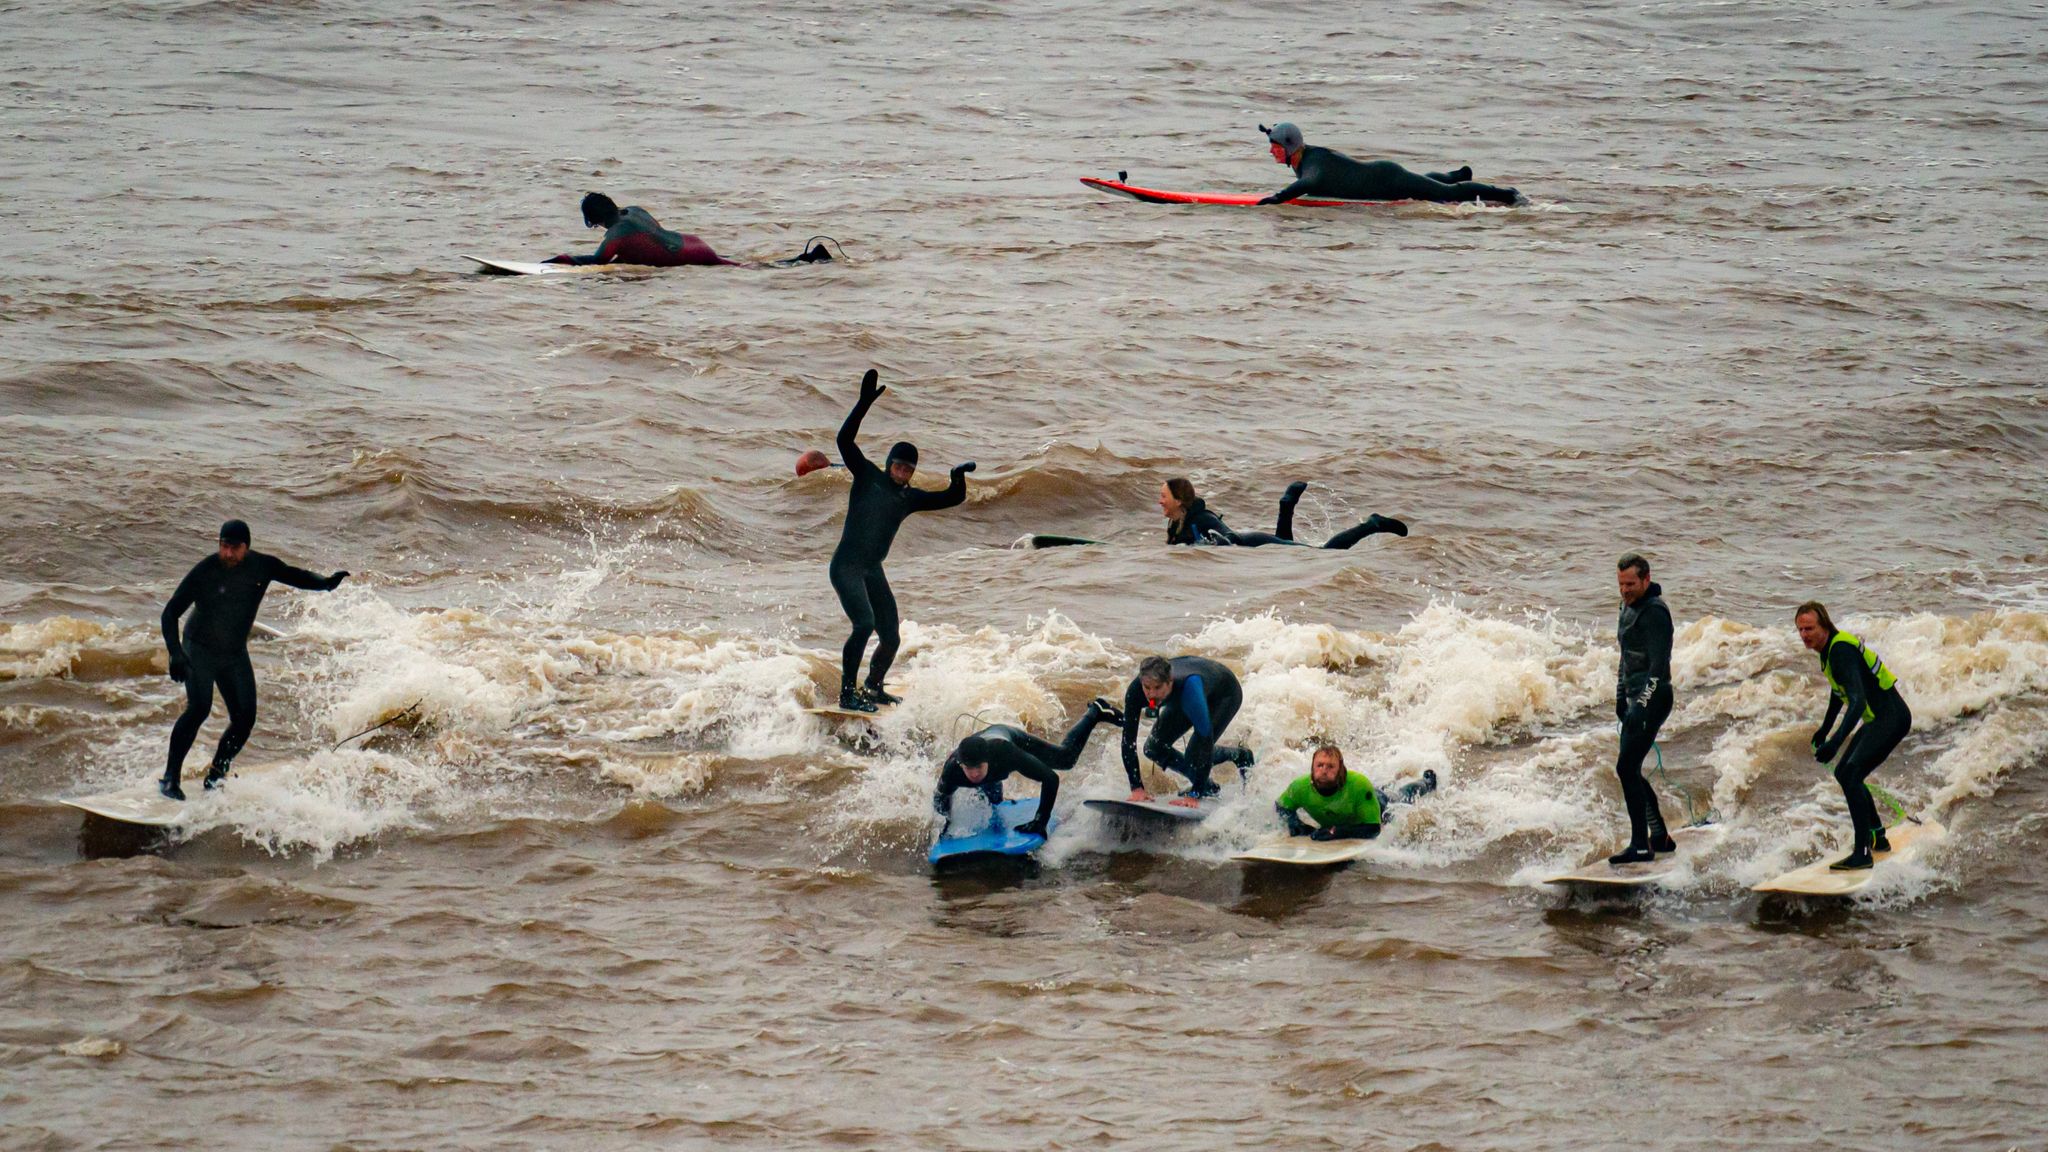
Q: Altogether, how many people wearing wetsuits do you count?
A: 10